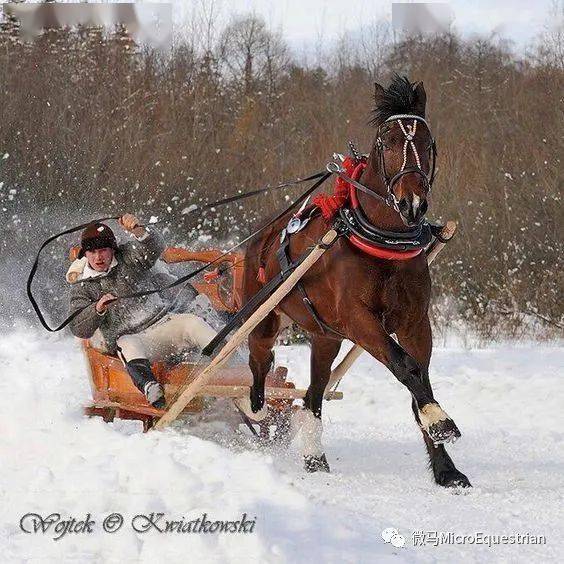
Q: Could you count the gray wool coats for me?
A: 1